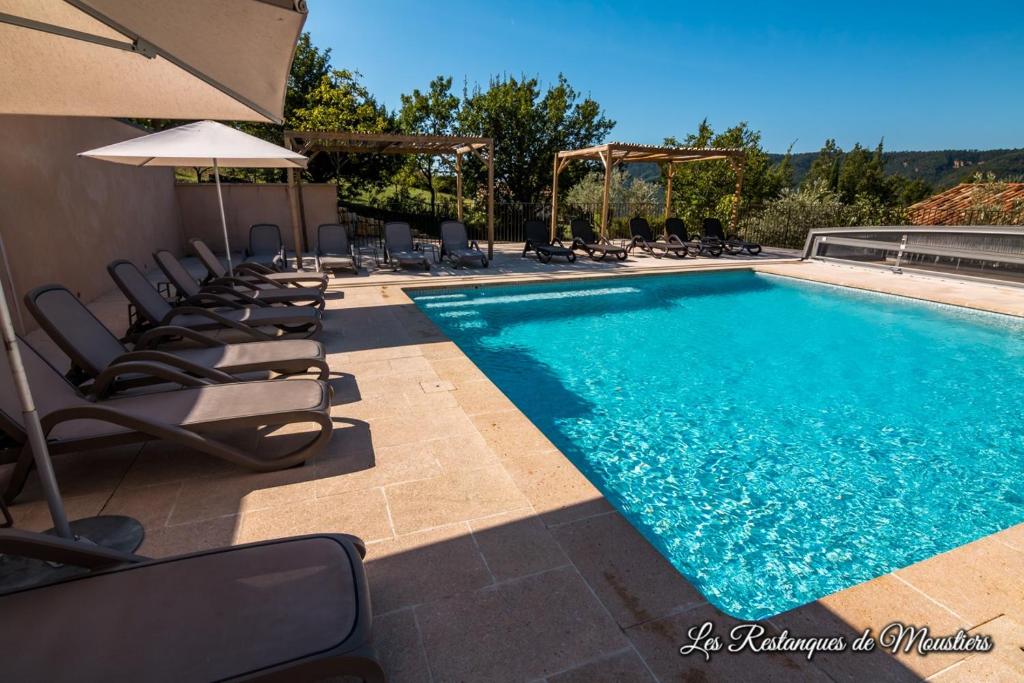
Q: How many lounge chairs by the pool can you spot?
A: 15